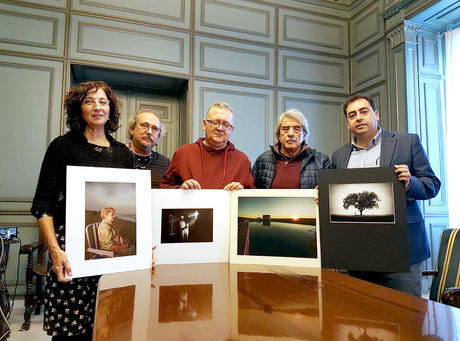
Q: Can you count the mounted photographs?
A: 4